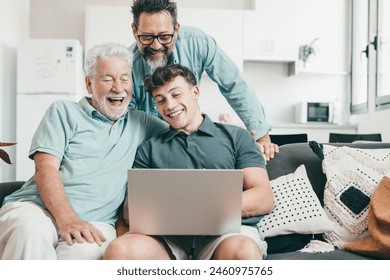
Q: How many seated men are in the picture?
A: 2